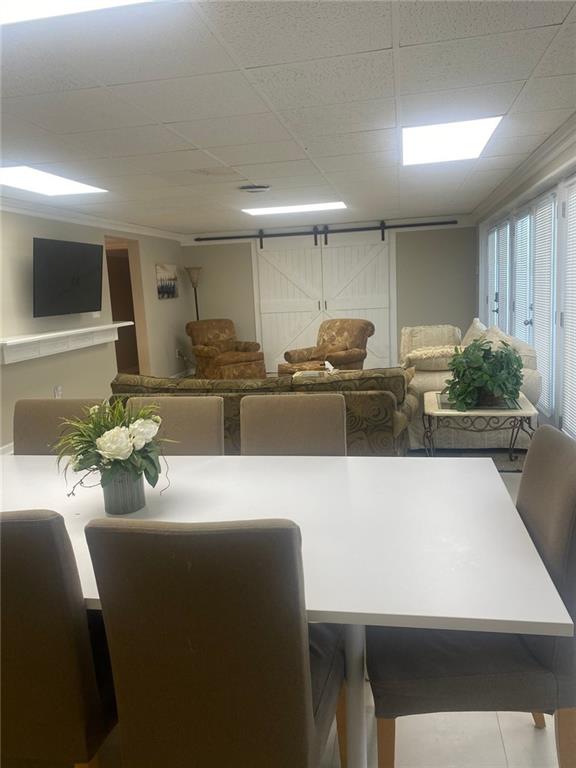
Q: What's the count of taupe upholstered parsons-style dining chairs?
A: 6